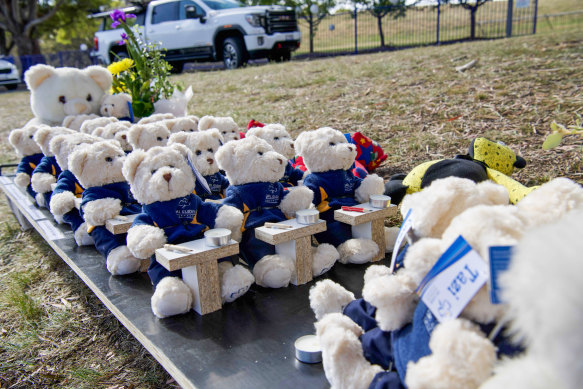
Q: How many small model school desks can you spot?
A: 4